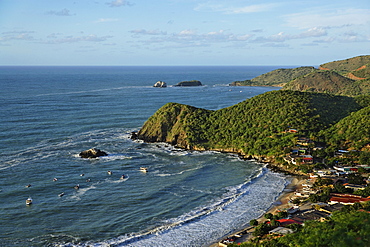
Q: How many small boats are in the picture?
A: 10